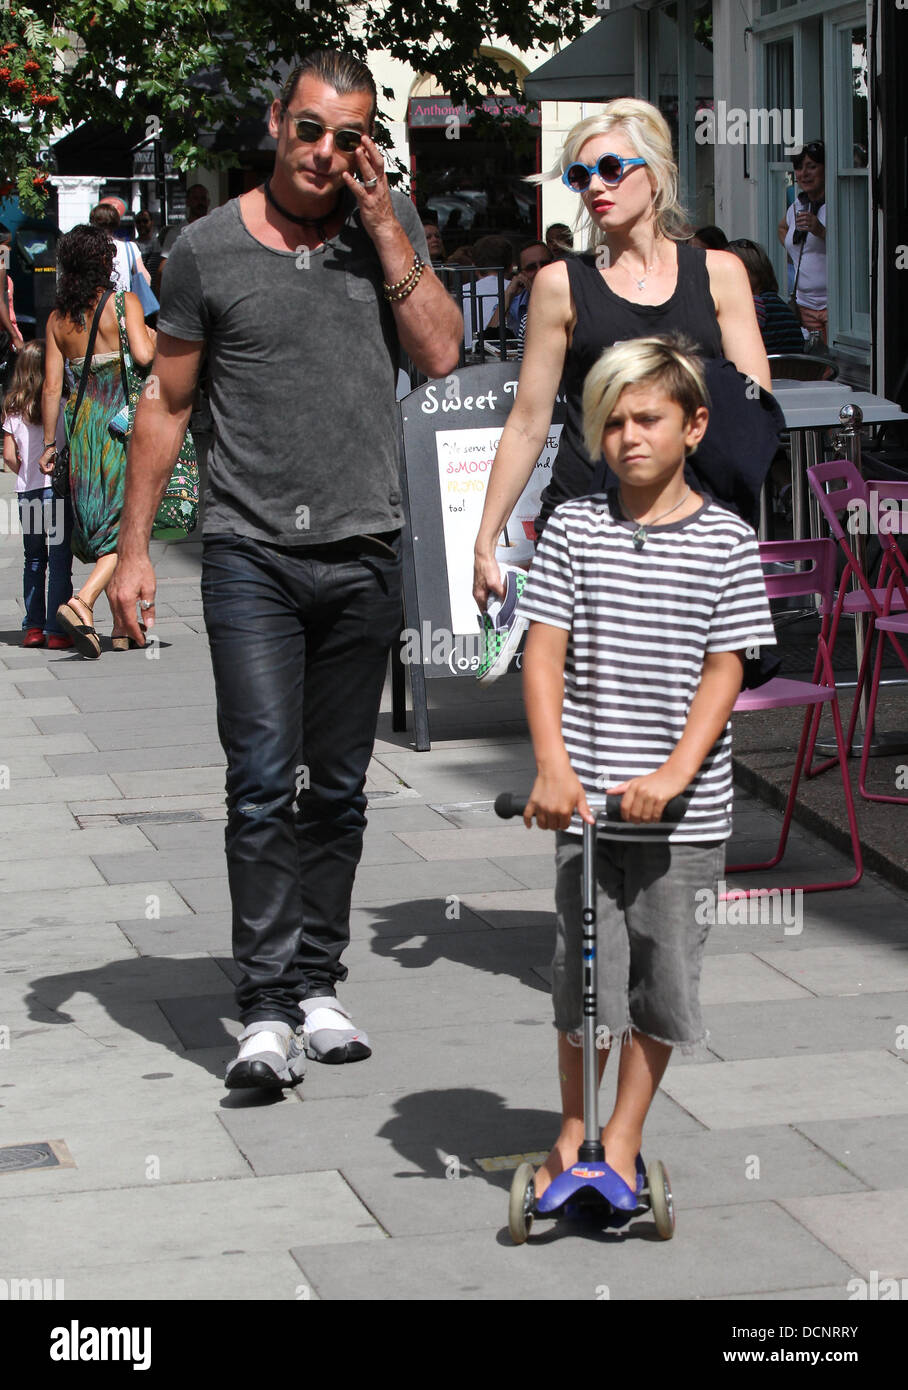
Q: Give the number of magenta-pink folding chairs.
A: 3